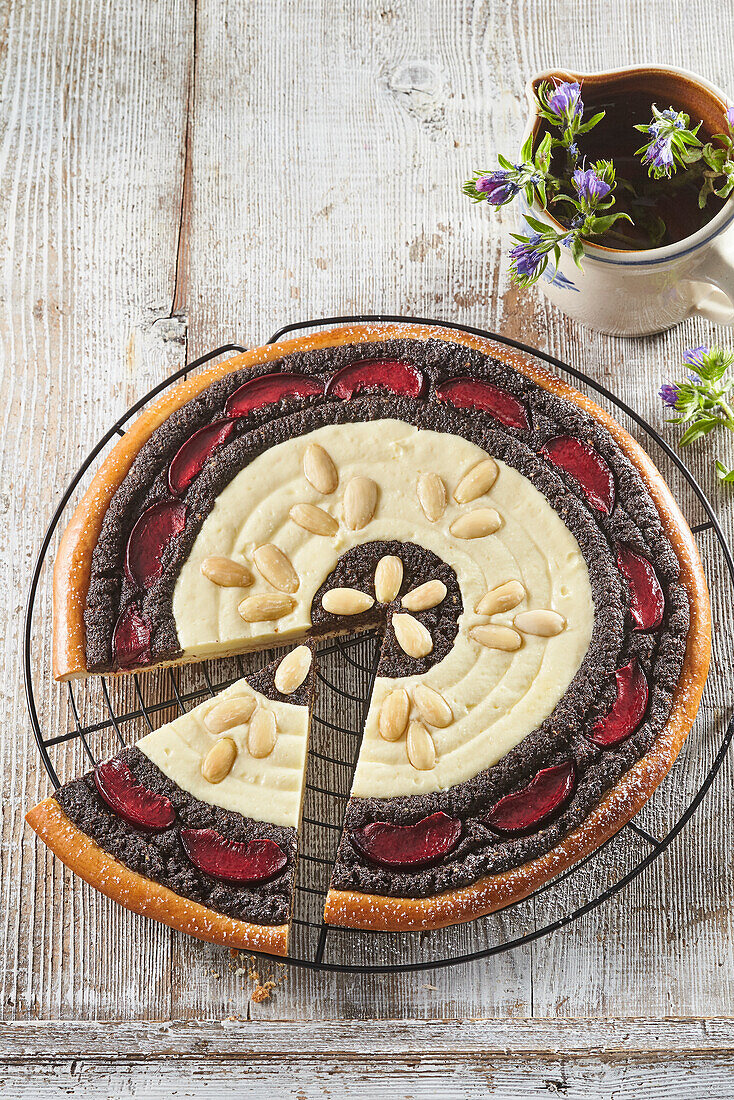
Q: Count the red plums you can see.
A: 13